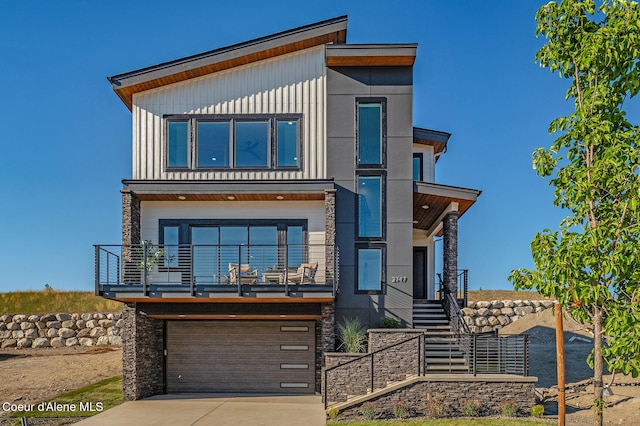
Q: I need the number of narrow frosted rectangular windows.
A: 4